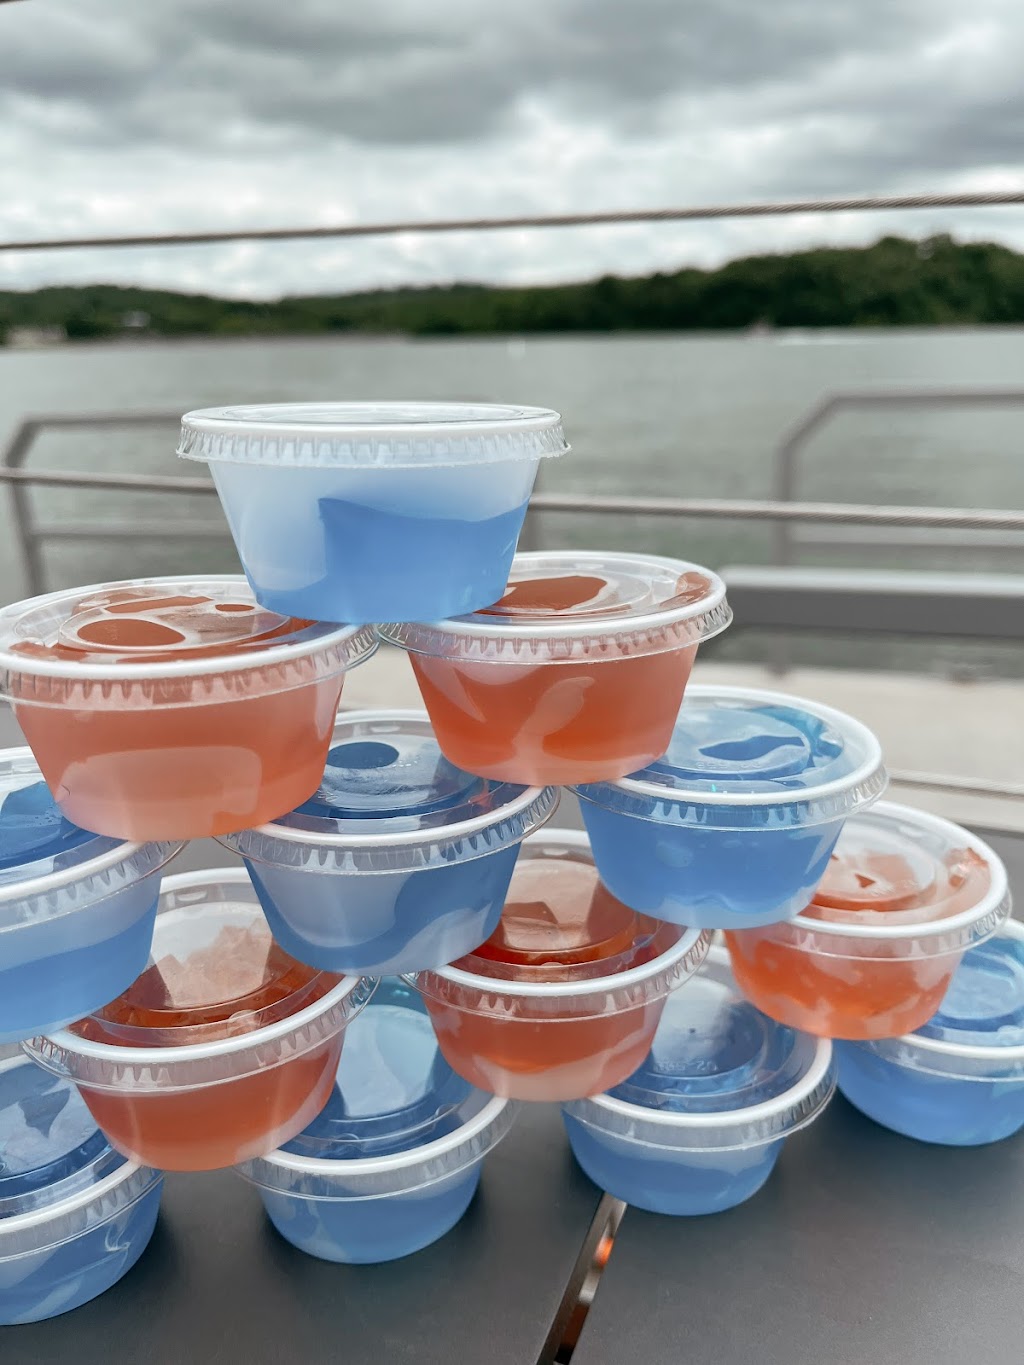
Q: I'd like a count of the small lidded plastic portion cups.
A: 13